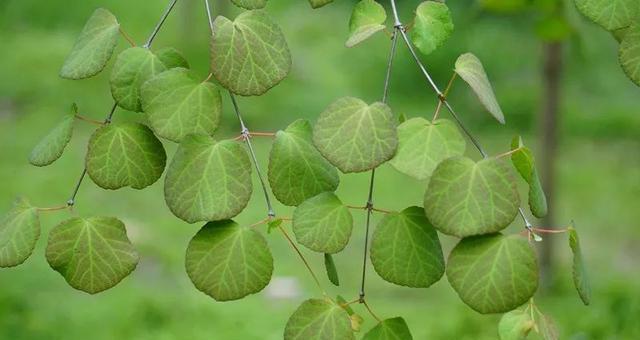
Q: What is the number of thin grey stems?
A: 4